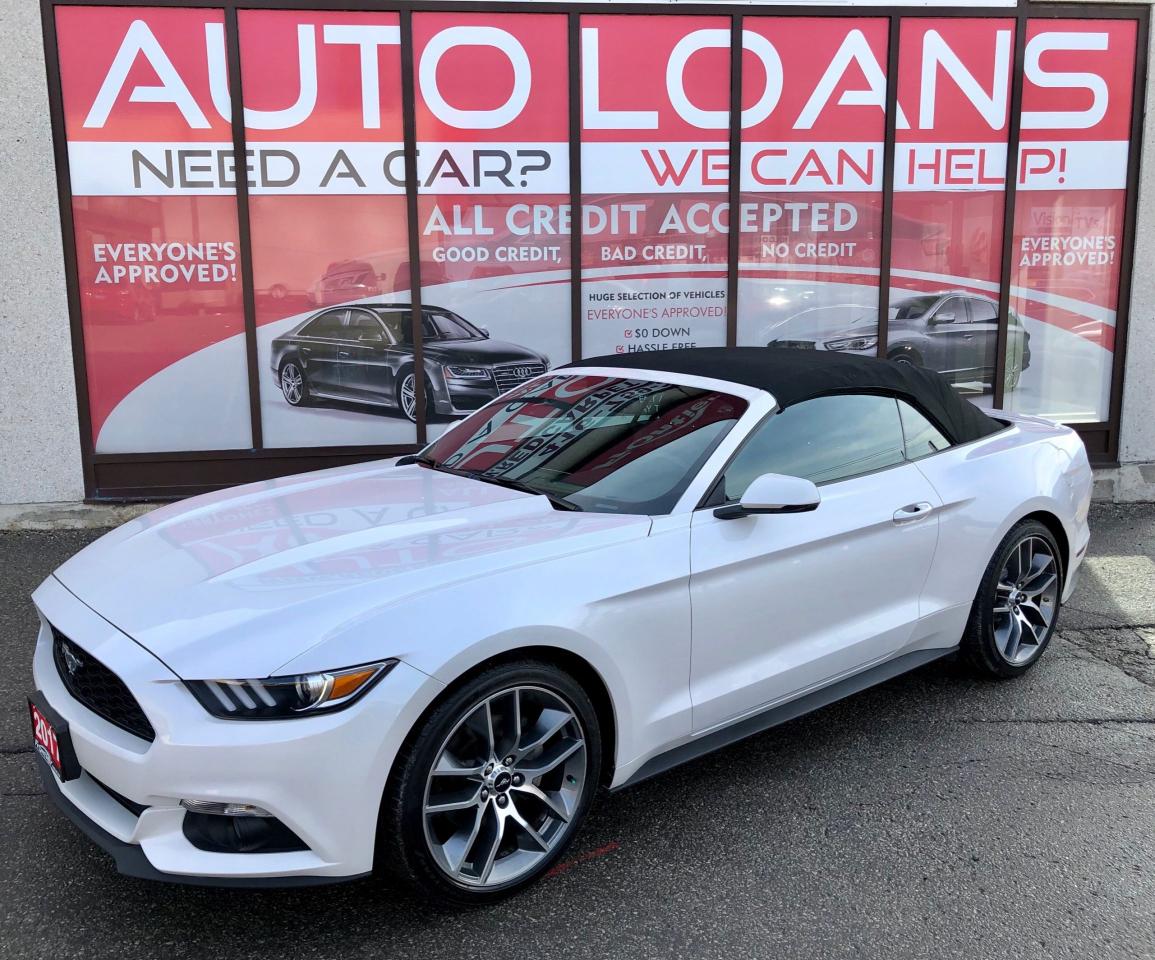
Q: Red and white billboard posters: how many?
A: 7